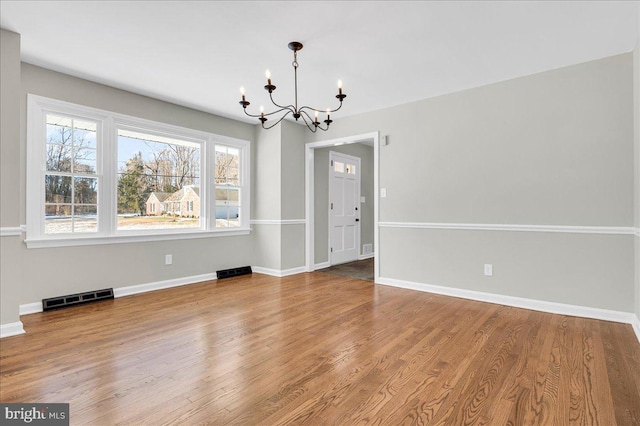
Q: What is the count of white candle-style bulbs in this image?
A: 6